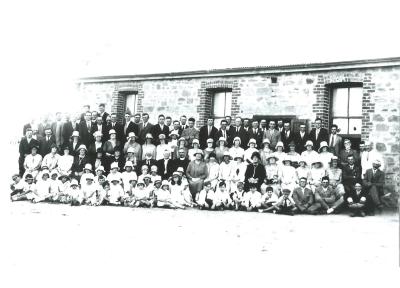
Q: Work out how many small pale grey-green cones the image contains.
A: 0